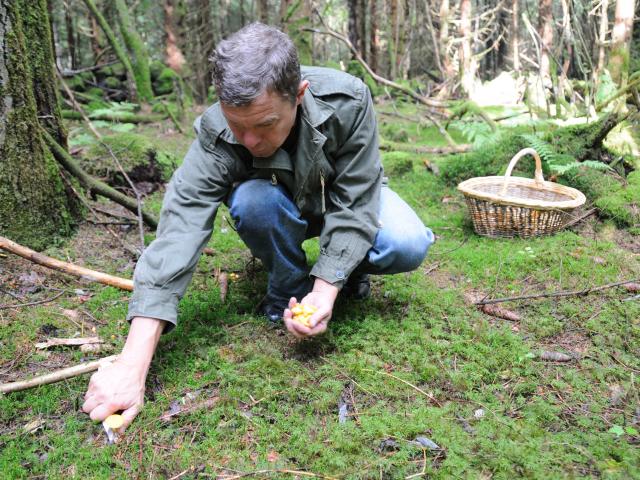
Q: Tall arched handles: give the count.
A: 1